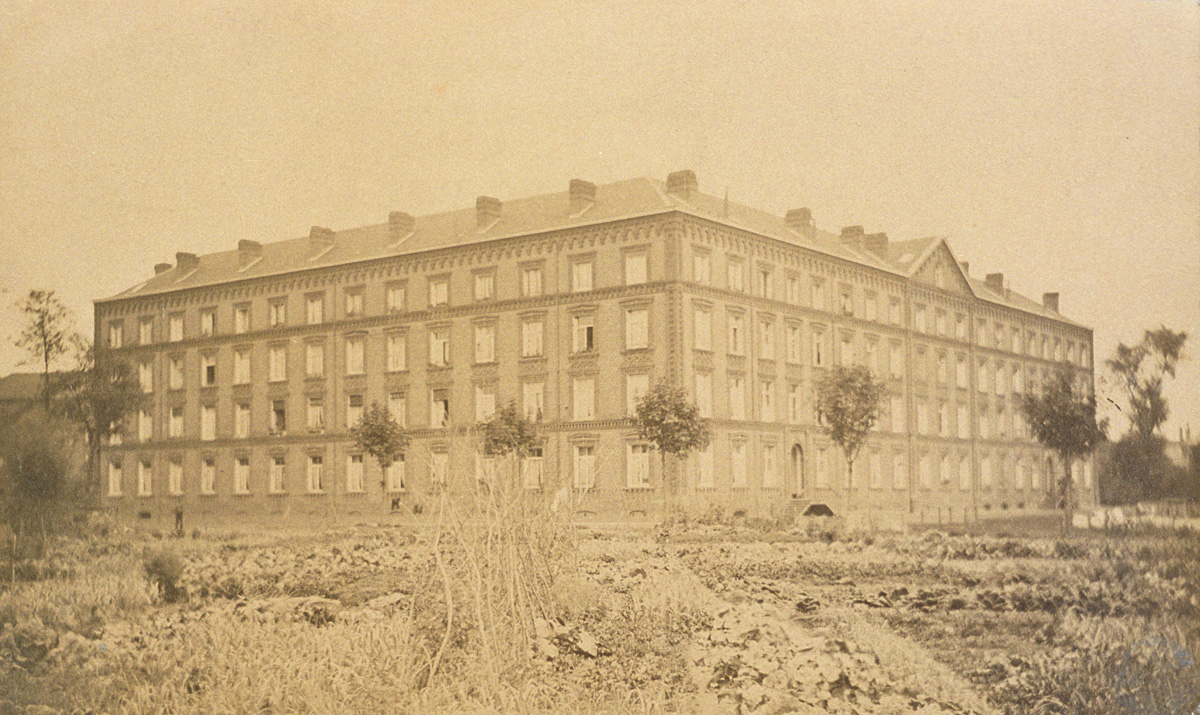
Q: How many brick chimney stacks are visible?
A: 14